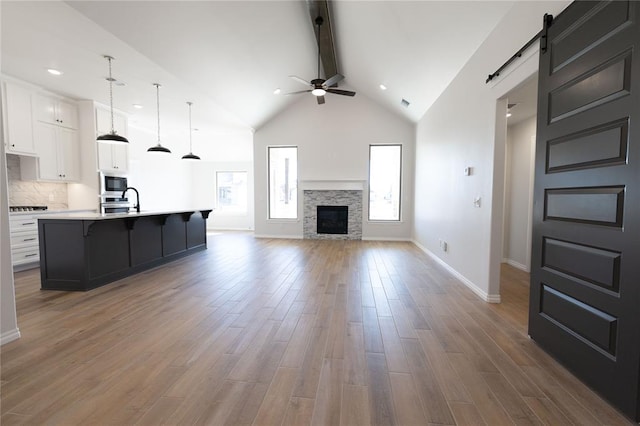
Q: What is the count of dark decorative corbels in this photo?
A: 5